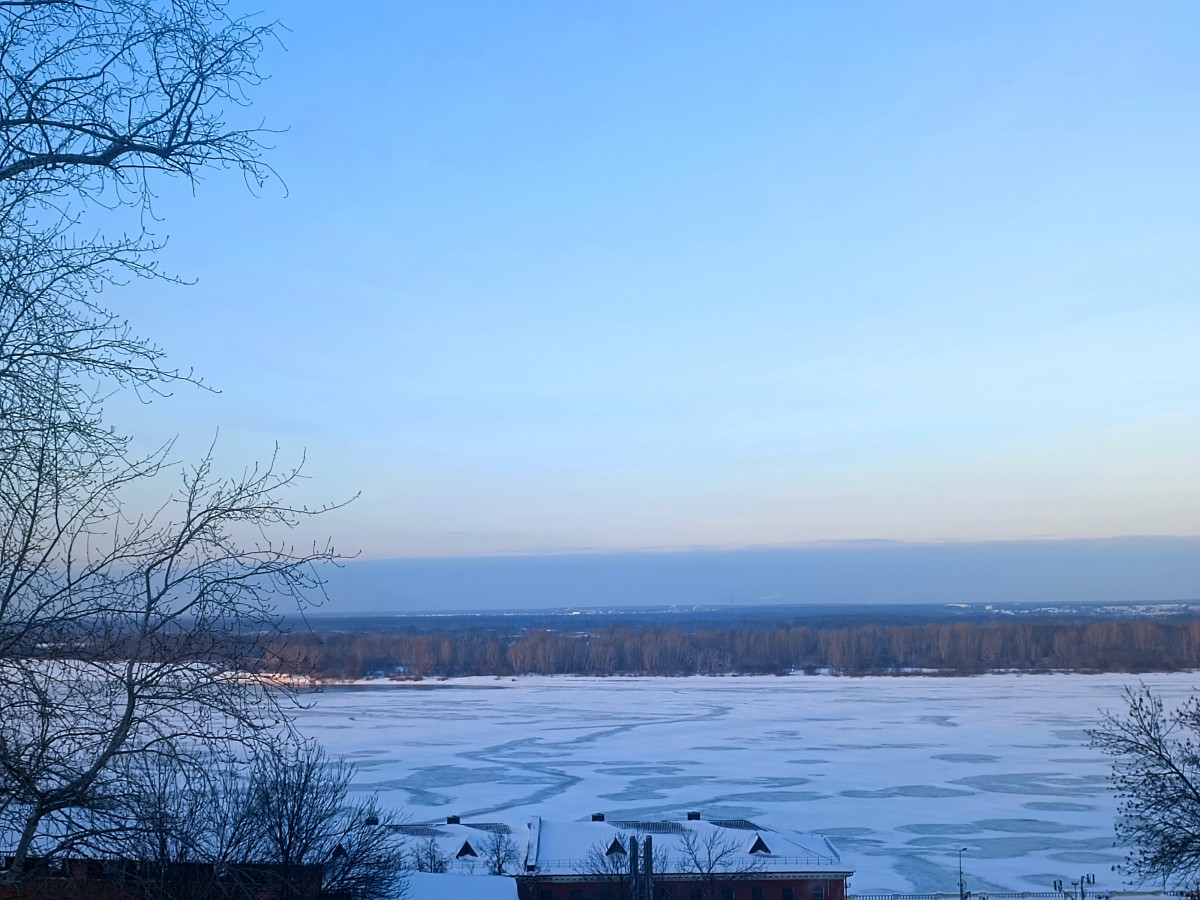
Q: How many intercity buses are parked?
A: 0